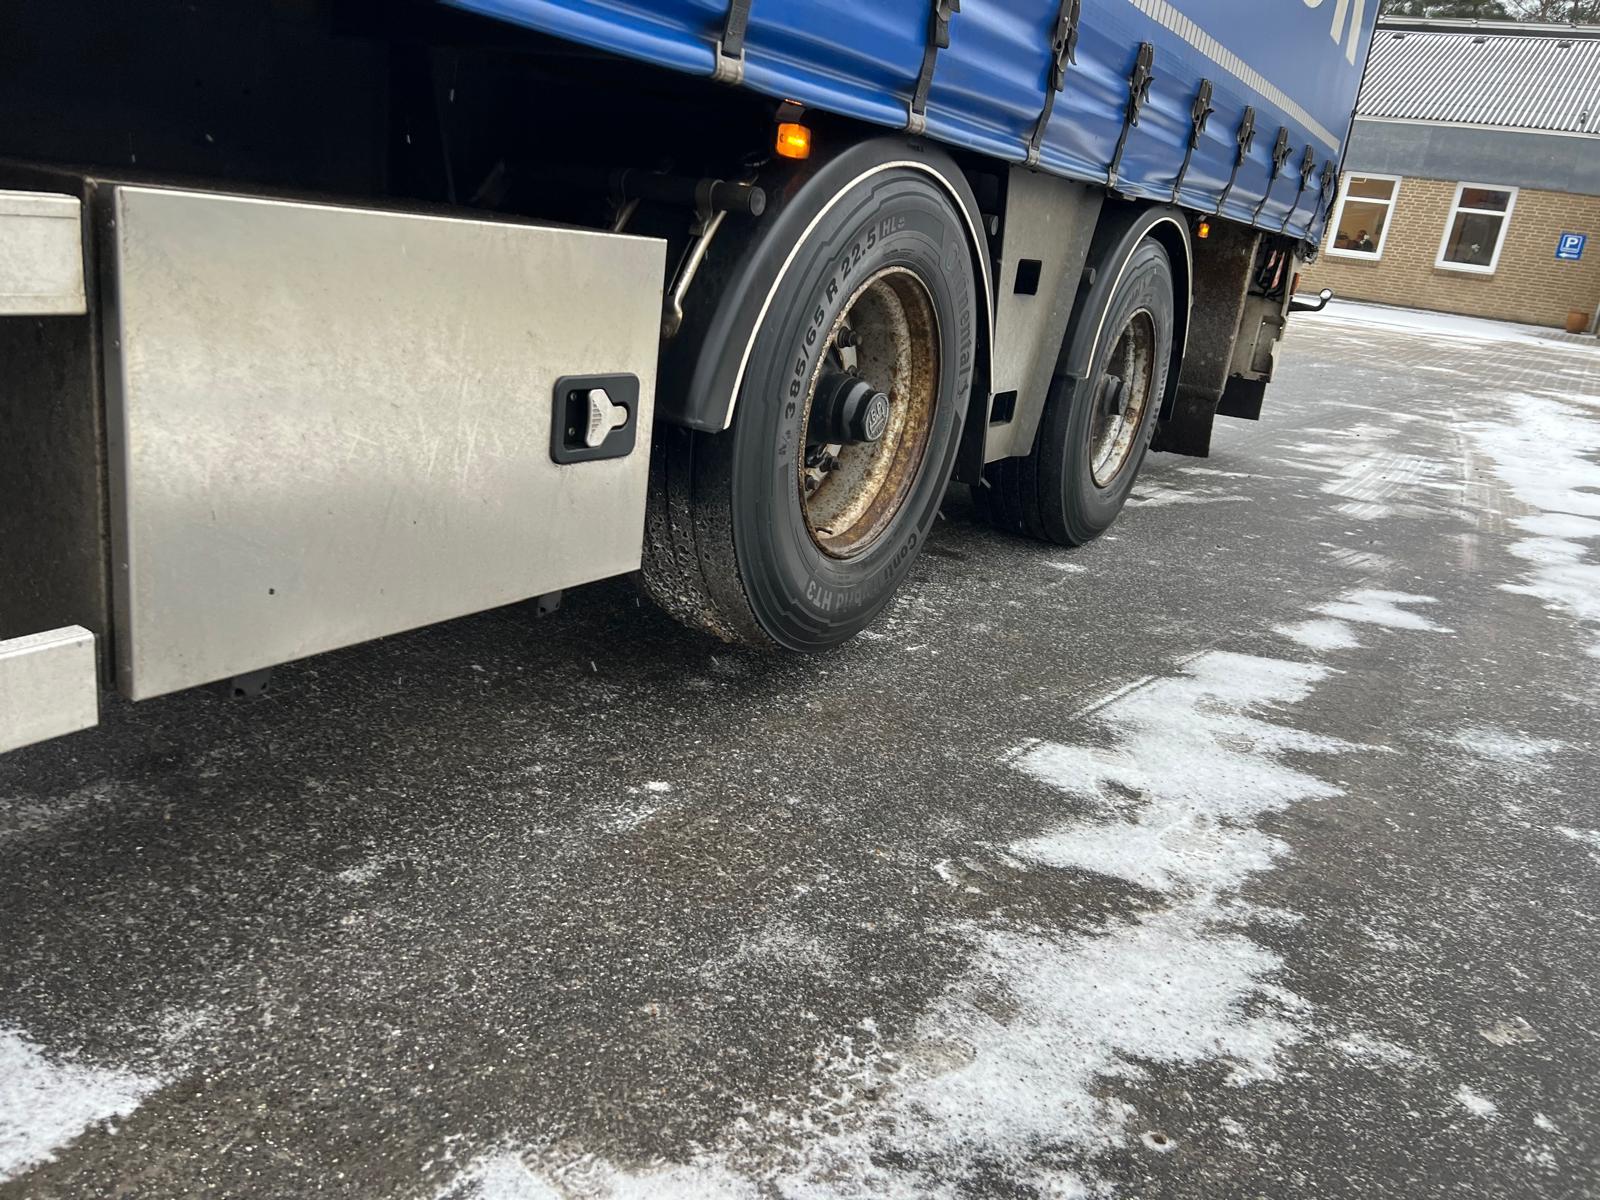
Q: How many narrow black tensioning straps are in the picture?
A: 9